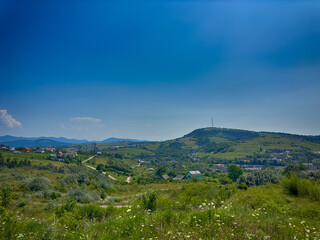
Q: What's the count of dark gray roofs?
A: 2